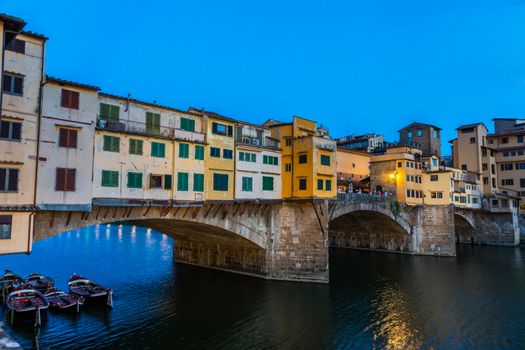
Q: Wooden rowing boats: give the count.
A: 5